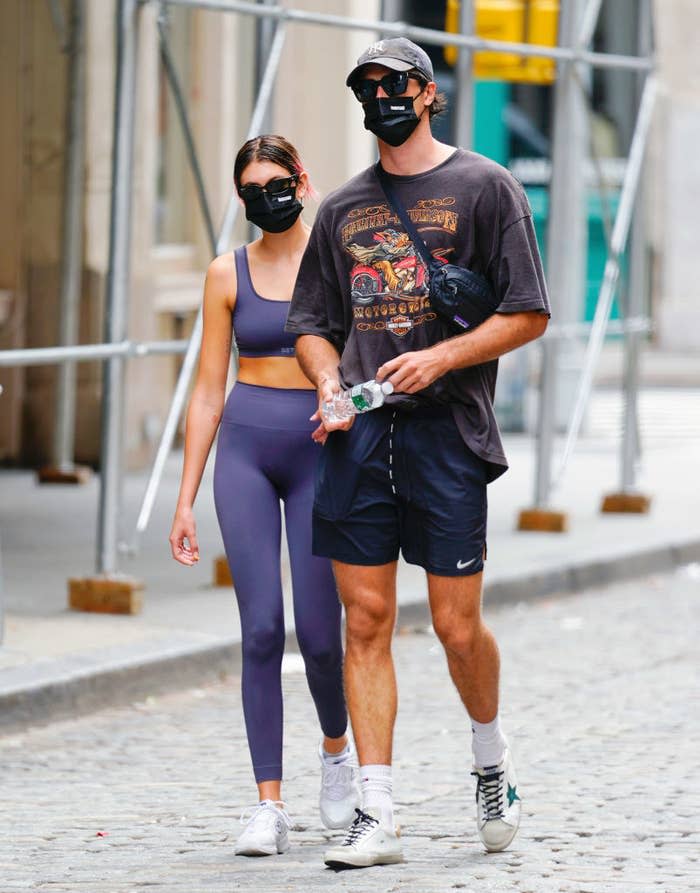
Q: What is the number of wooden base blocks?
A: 5